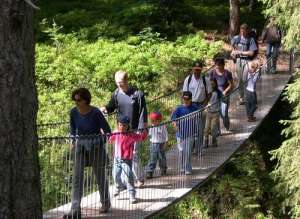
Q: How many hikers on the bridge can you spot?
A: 11